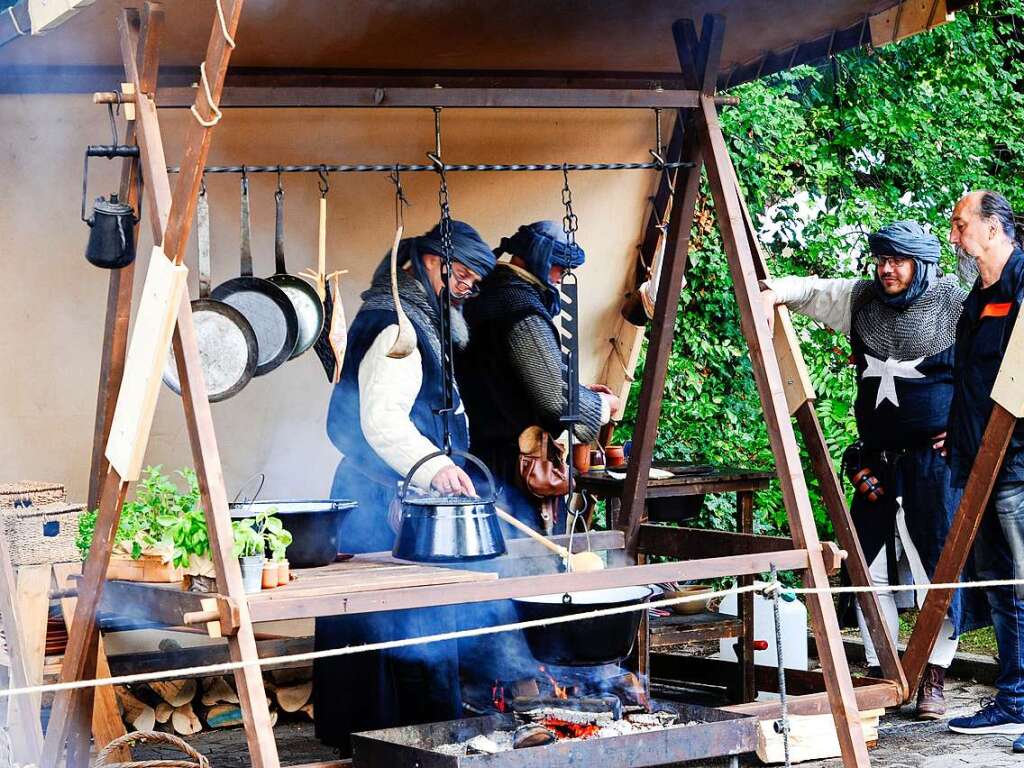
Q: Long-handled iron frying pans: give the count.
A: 3